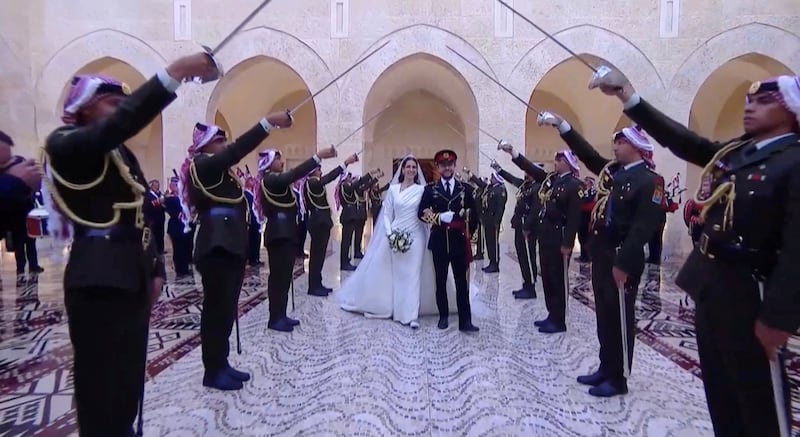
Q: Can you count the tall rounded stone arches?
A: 5